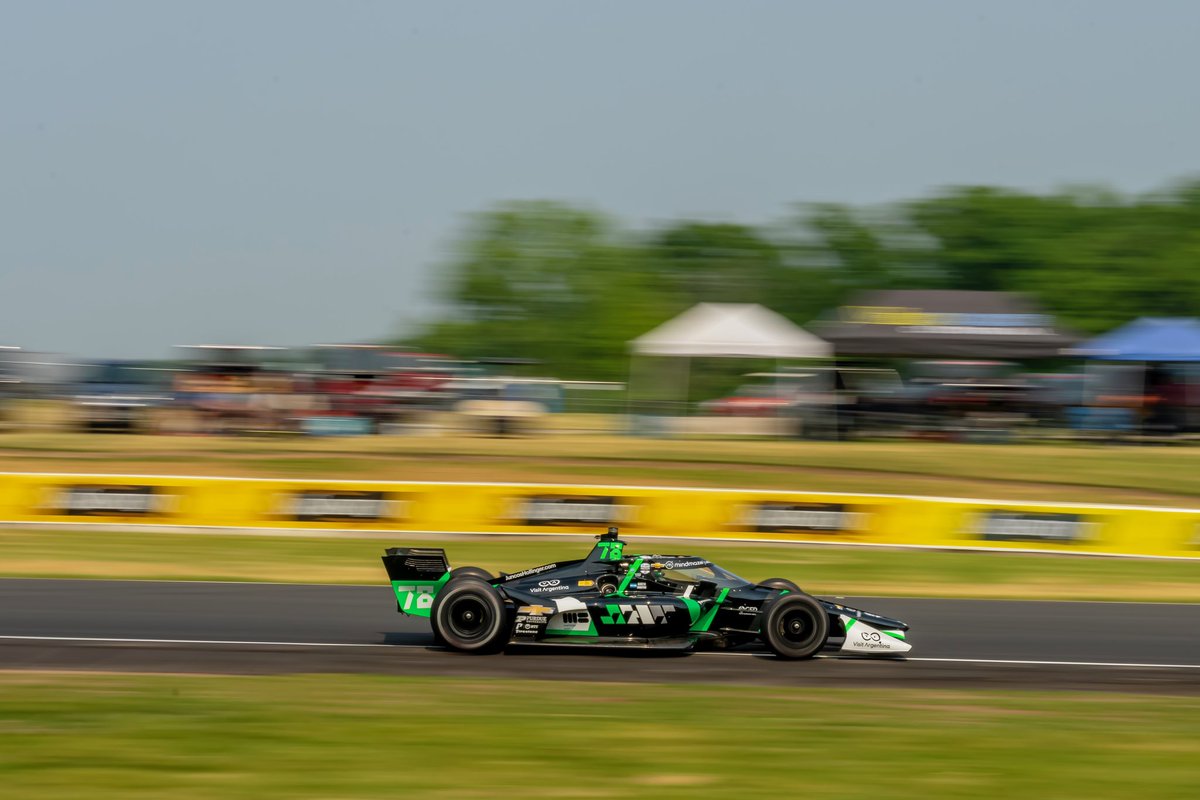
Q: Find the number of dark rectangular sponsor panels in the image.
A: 5